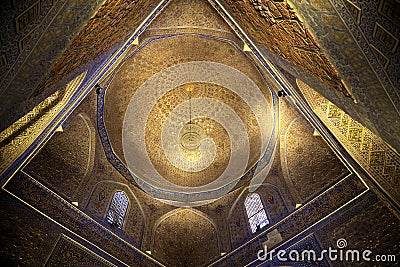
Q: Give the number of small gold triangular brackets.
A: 8